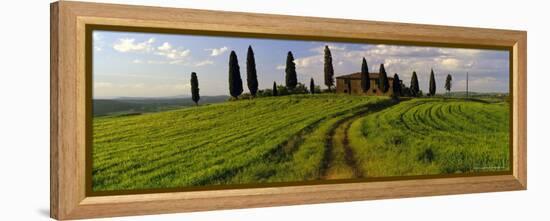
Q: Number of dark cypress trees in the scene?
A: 13